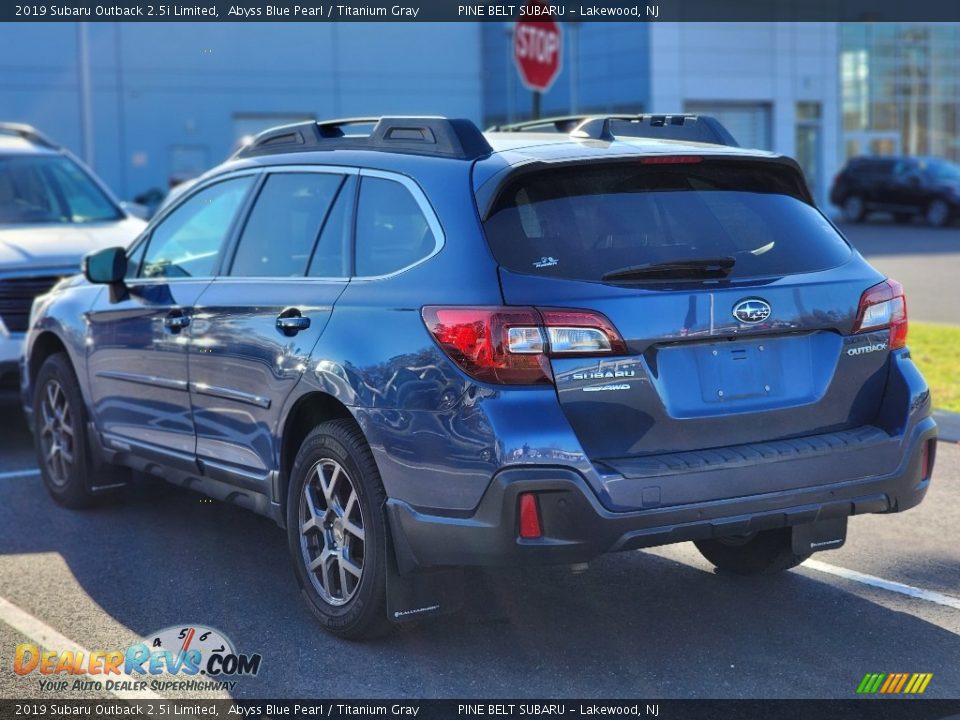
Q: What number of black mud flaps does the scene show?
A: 3